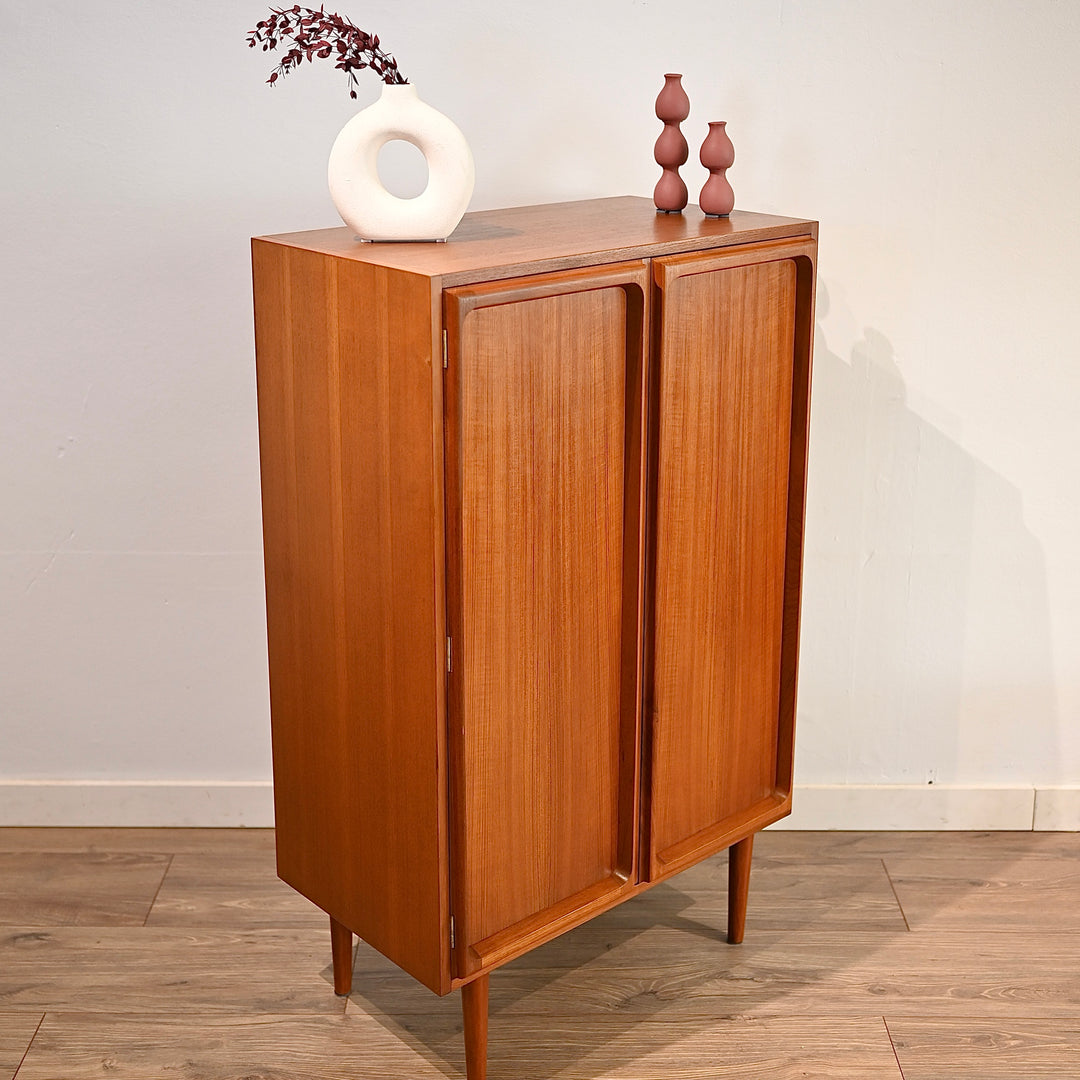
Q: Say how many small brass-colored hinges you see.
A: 3